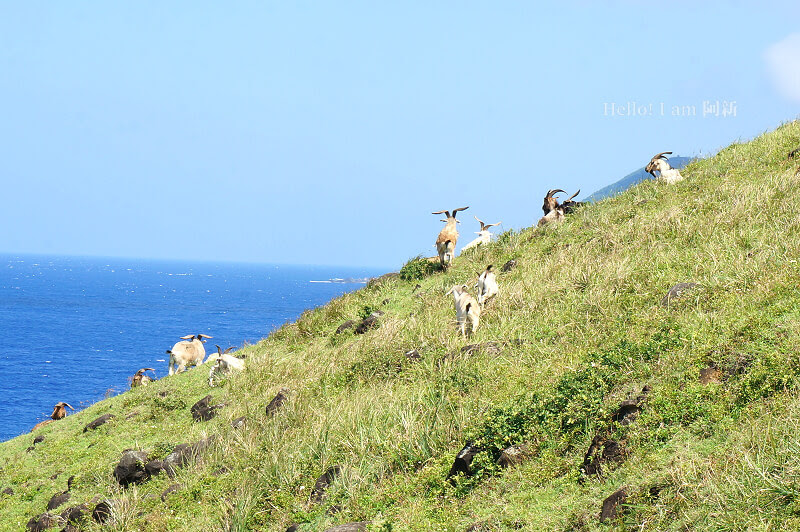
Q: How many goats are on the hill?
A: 11